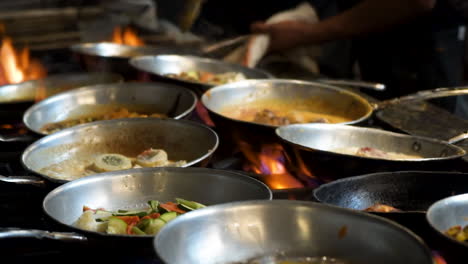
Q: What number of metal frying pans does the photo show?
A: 11